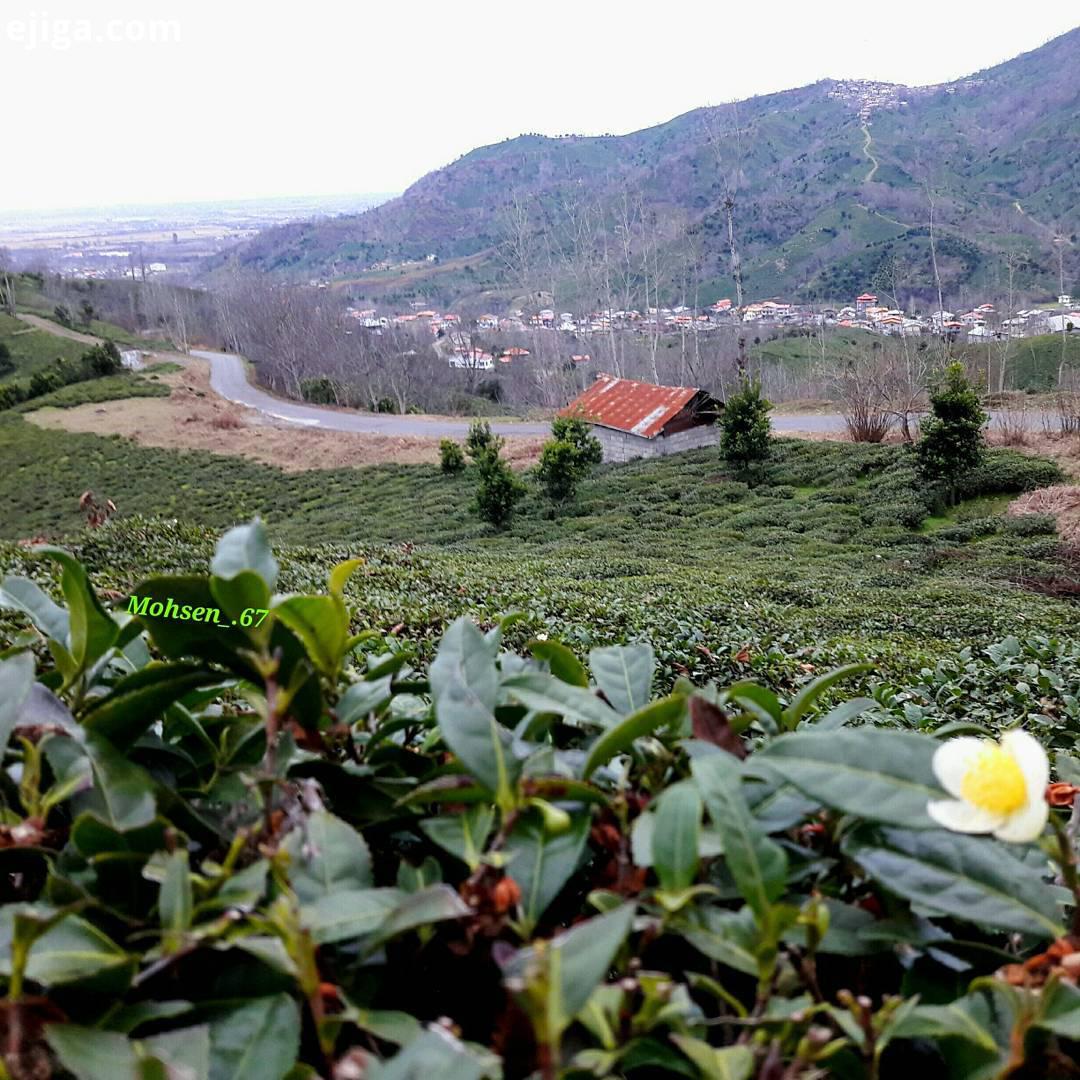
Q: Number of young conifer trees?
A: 7